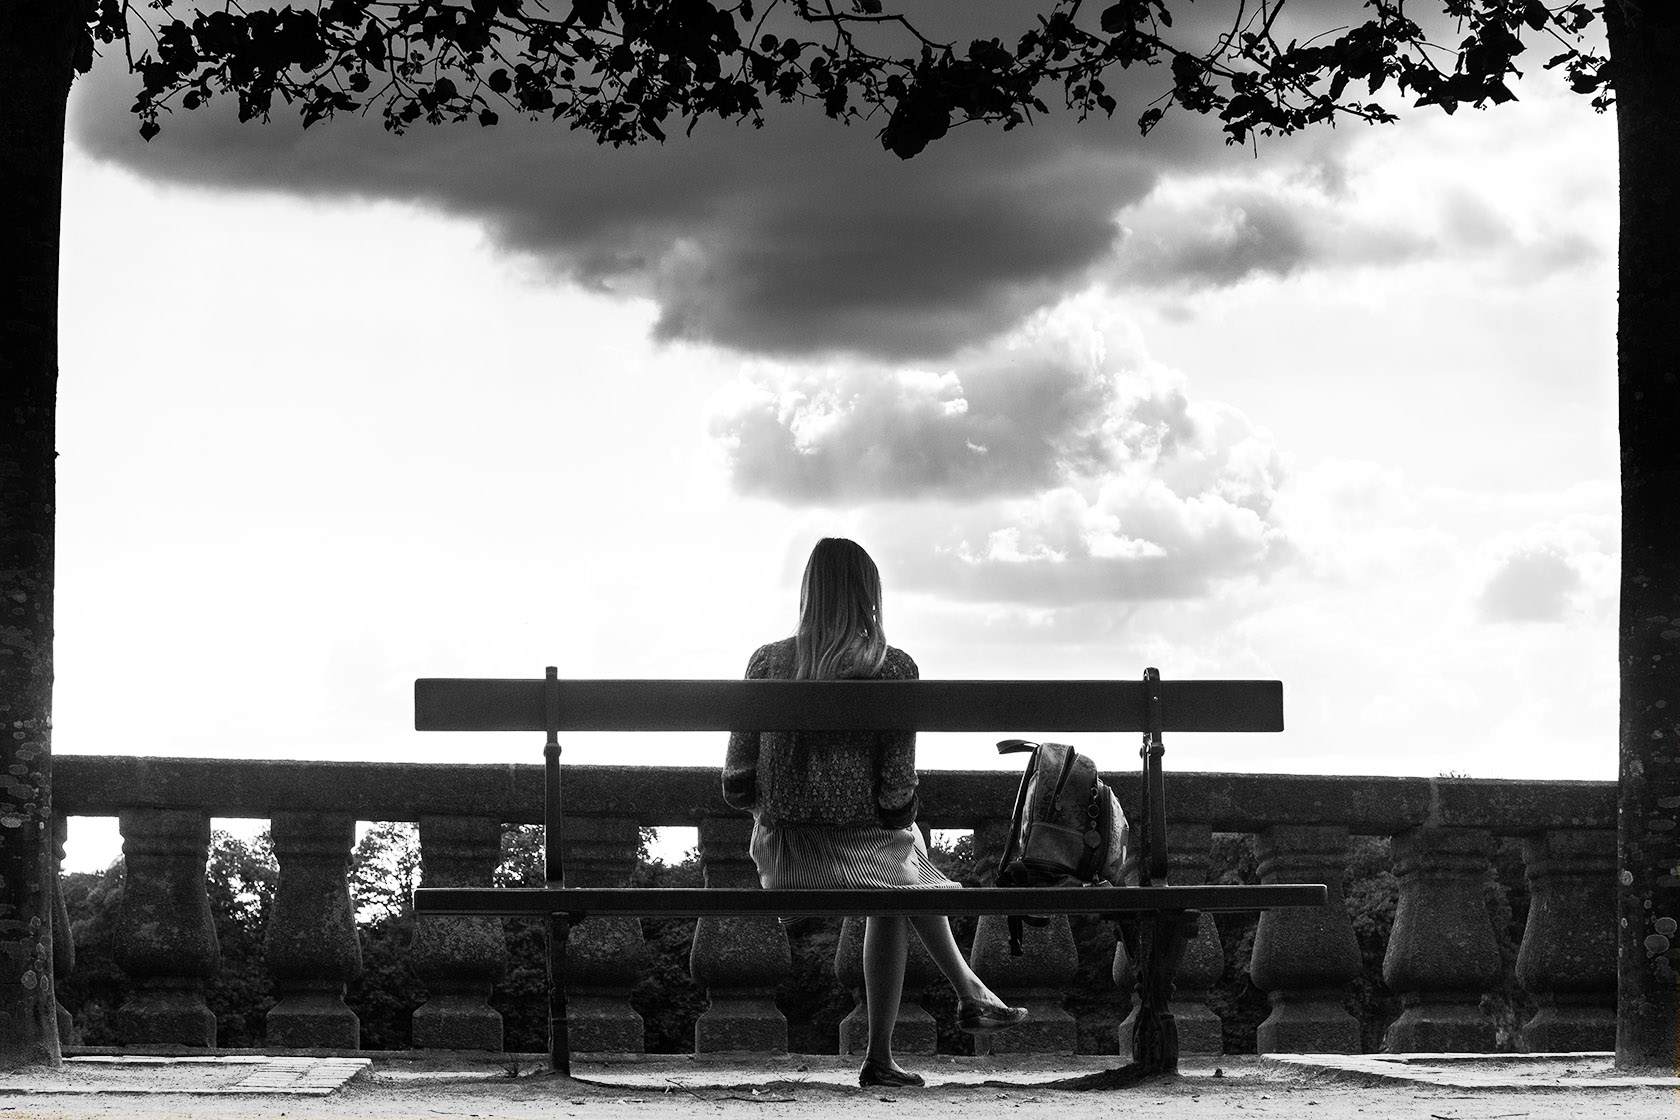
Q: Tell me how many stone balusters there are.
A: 12